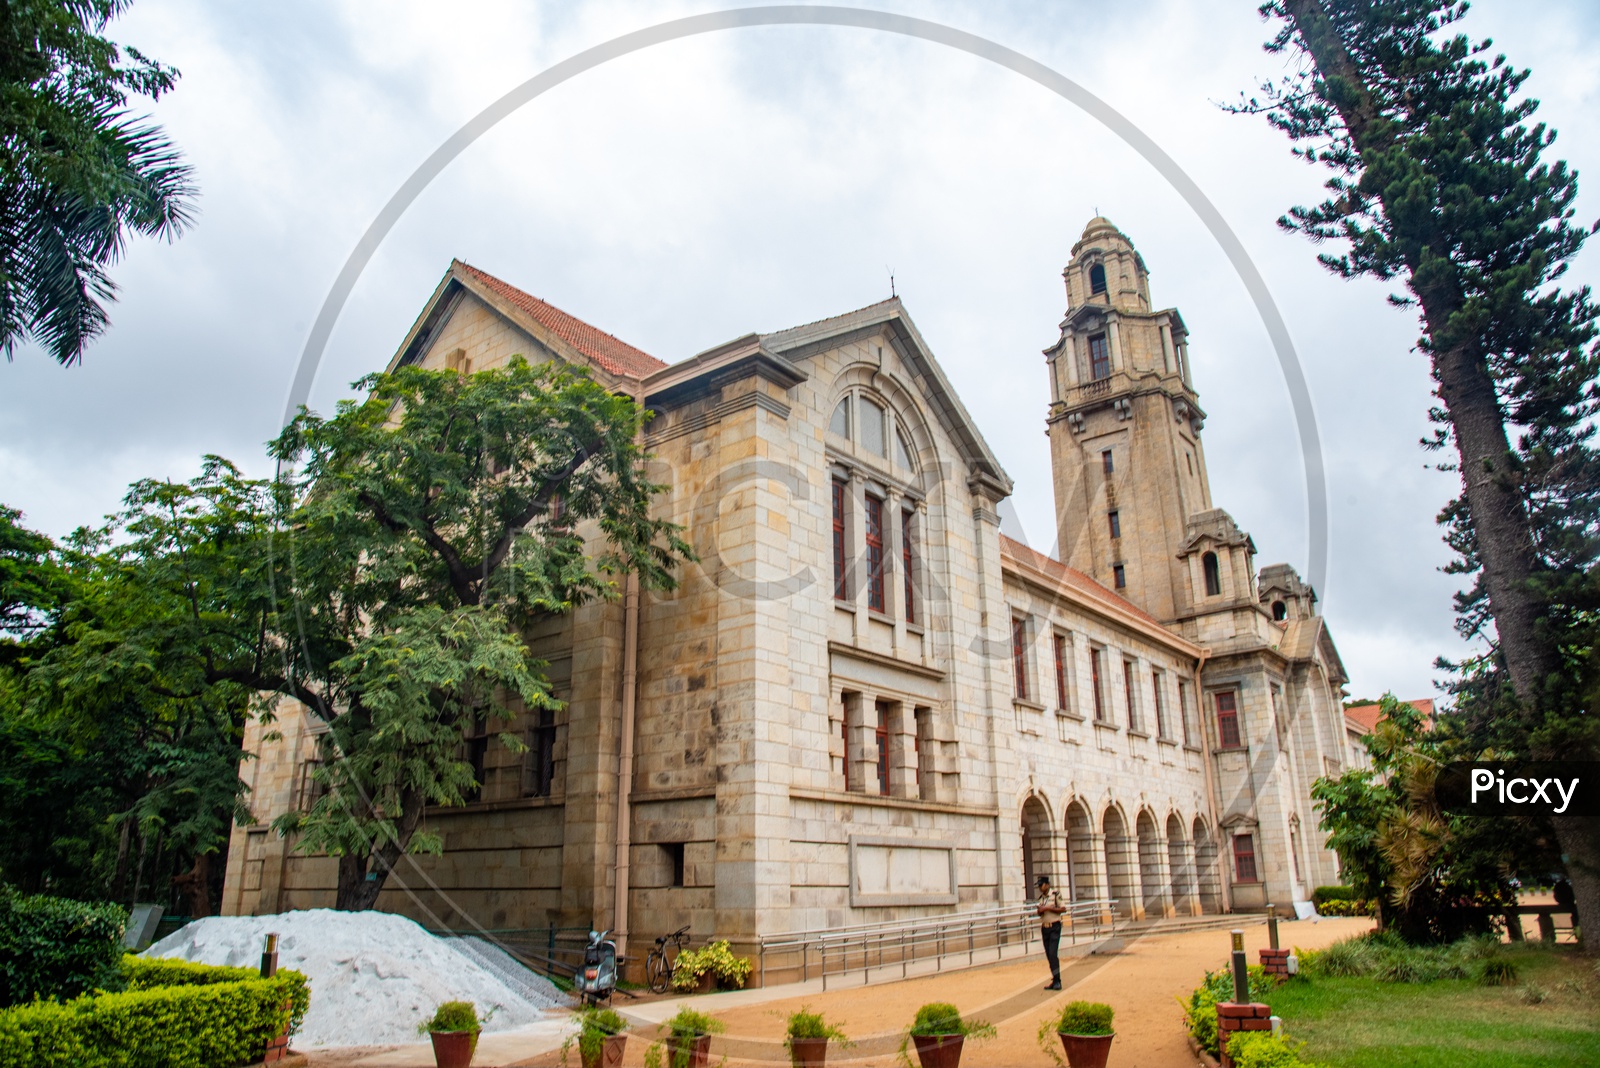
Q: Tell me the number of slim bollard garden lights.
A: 3